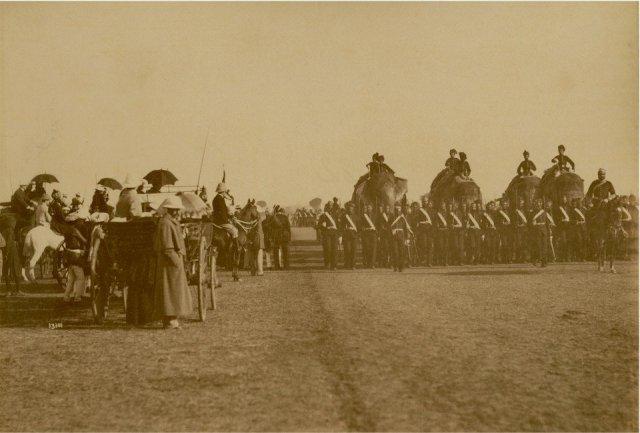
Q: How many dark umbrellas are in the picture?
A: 3